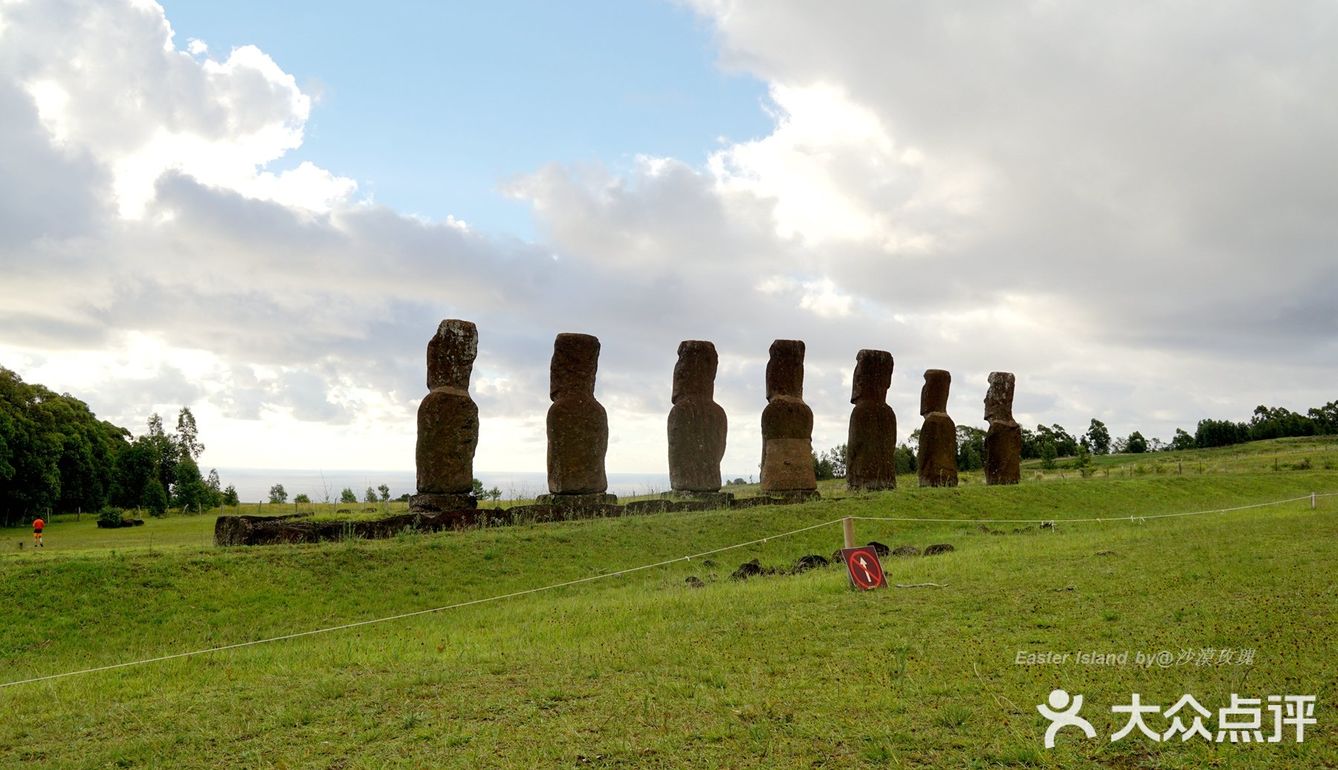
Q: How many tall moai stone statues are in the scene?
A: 7